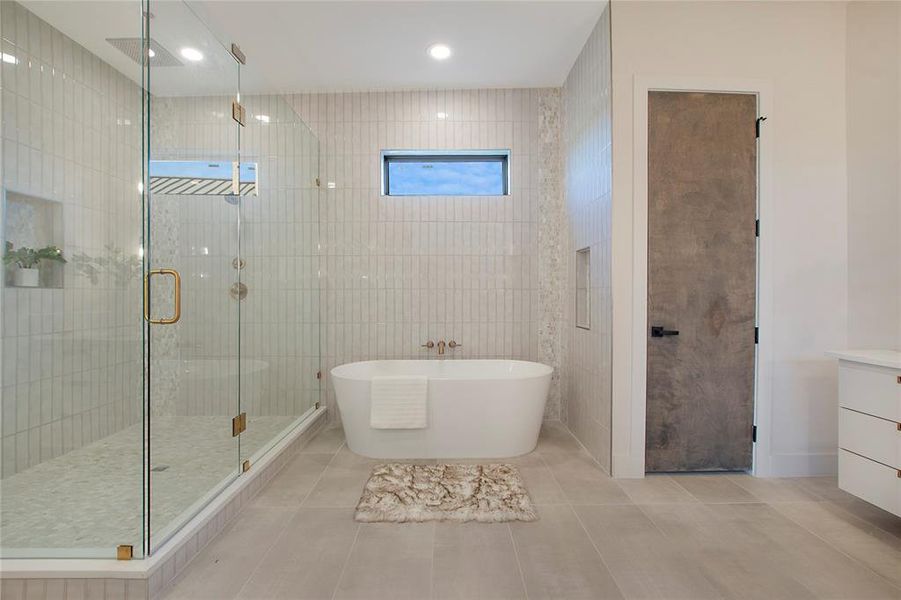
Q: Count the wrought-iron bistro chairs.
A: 0